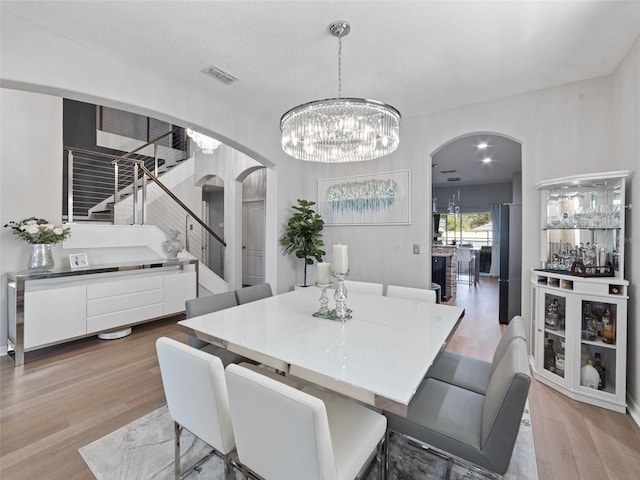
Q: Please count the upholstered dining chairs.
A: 8